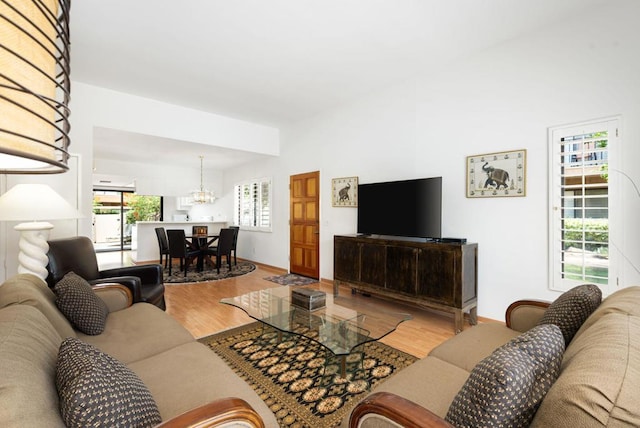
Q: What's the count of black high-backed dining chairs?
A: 5